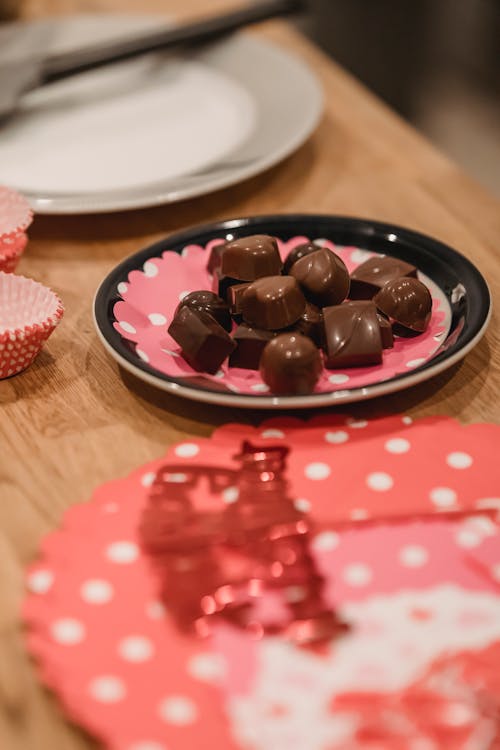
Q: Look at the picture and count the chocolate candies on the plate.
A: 15